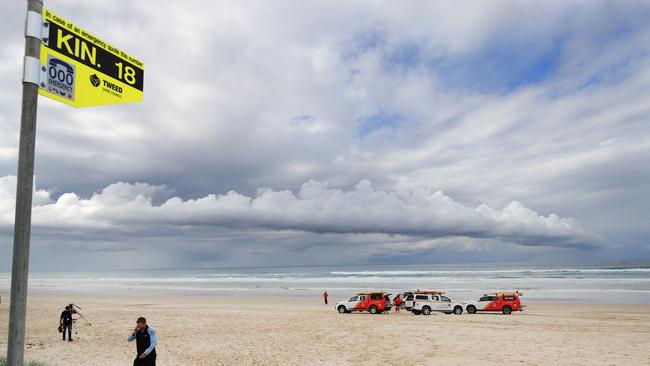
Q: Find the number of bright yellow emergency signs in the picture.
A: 1